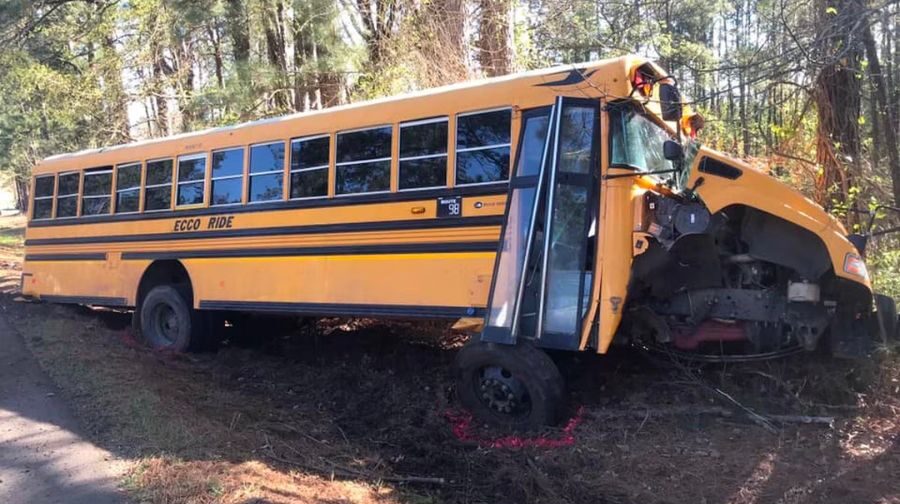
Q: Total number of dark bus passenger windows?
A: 12